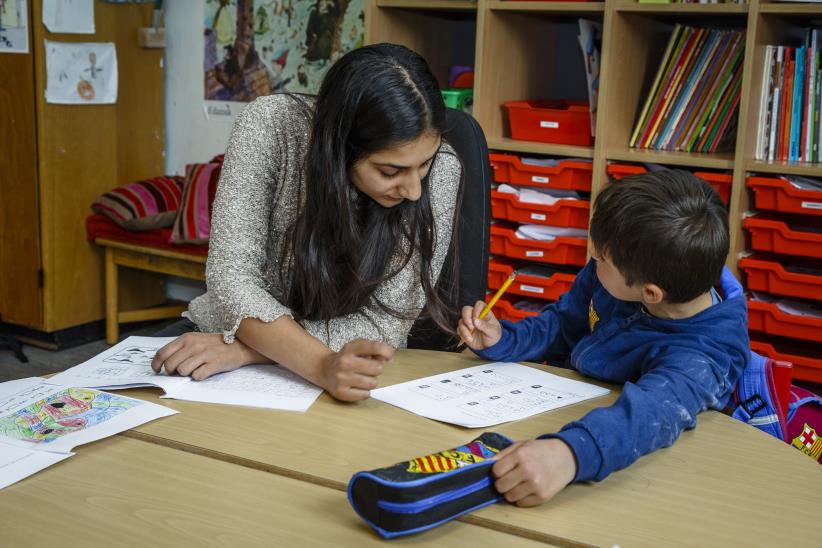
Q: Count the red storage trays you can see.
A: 12